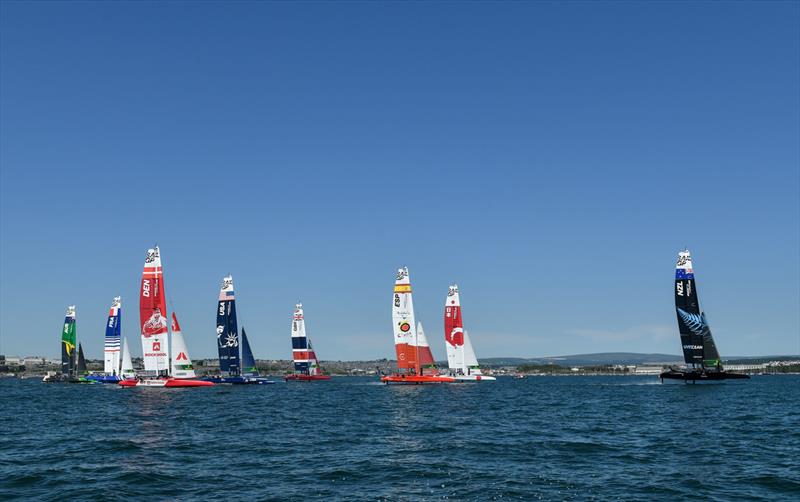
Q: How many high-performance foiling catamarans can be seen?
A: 8